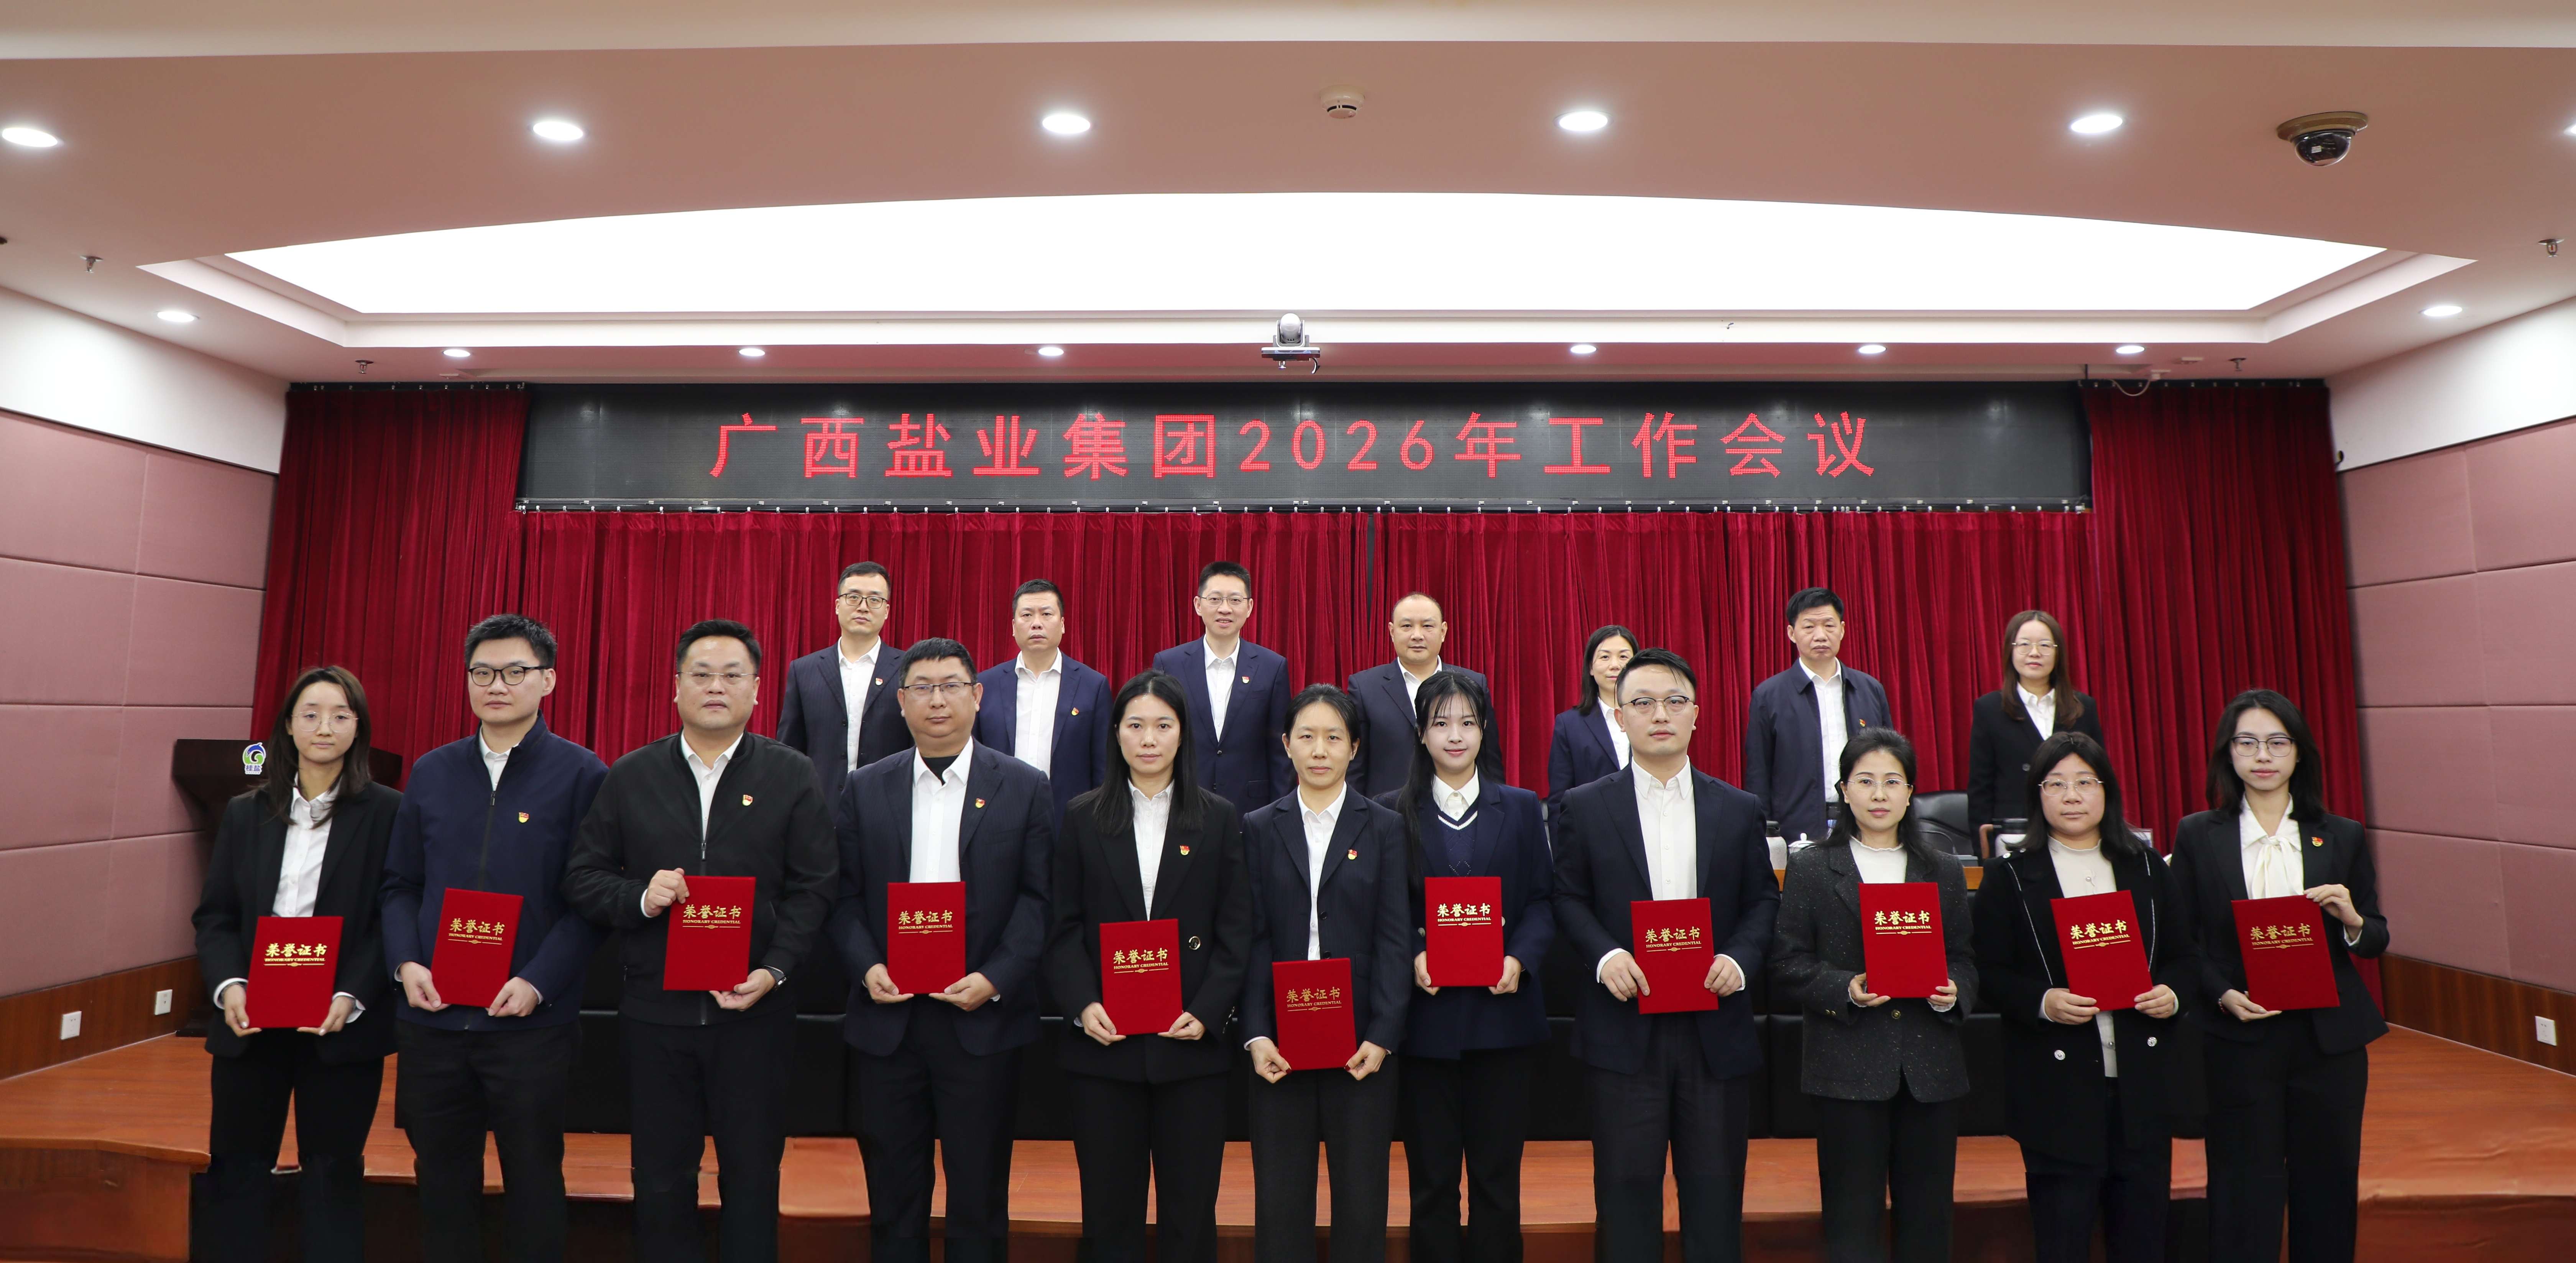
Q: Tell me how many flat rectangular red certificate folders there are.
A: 11